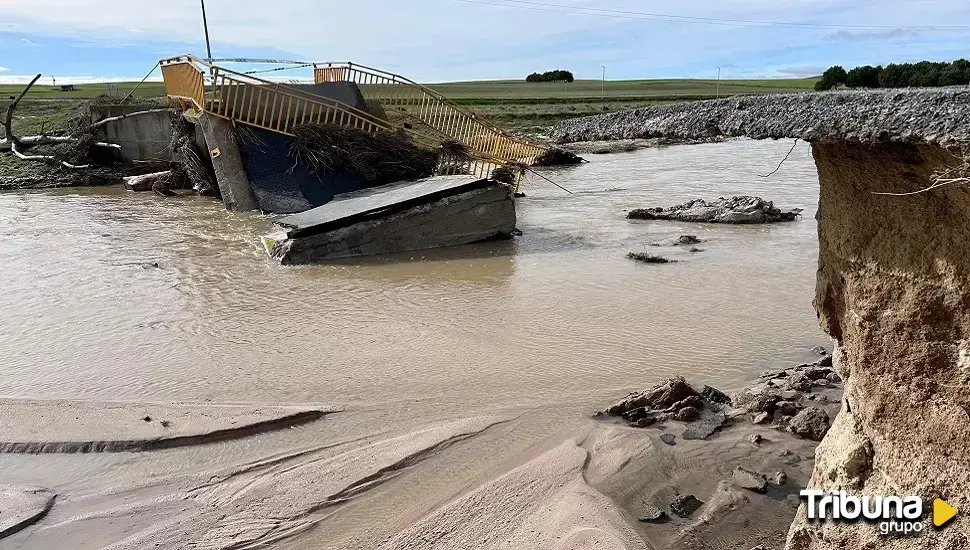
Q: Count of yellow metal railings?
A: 2